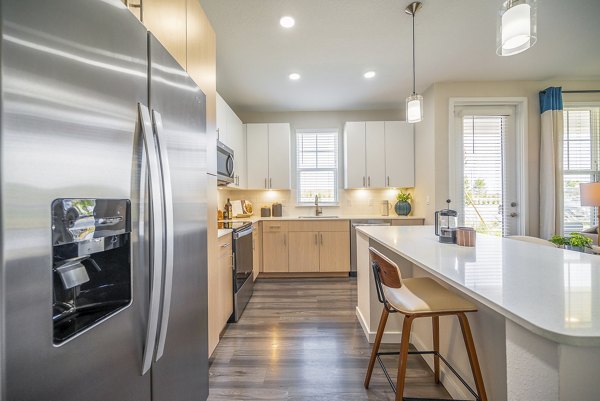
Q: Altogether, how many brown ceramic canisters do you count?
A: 2